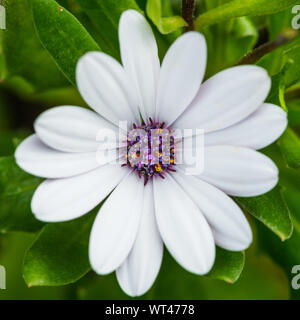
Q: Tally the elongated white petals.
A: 13